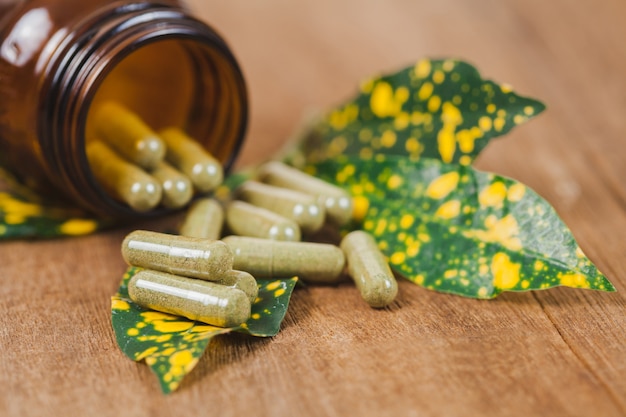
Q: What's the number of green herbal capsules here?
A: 13